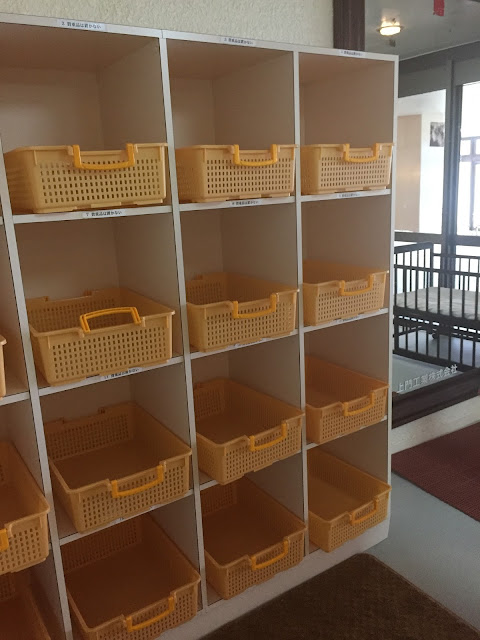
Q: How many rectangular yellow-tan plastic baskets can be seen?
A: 15